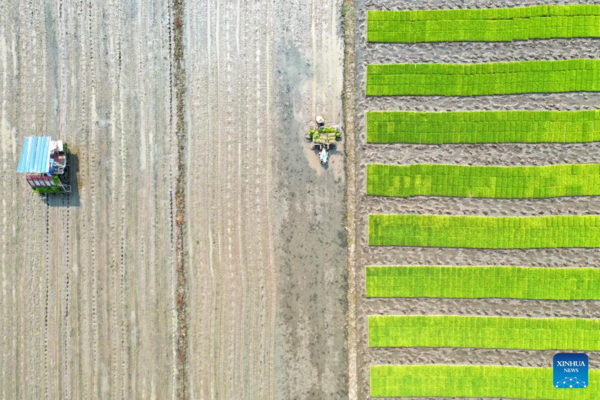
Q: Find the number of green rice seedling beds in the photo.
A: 8